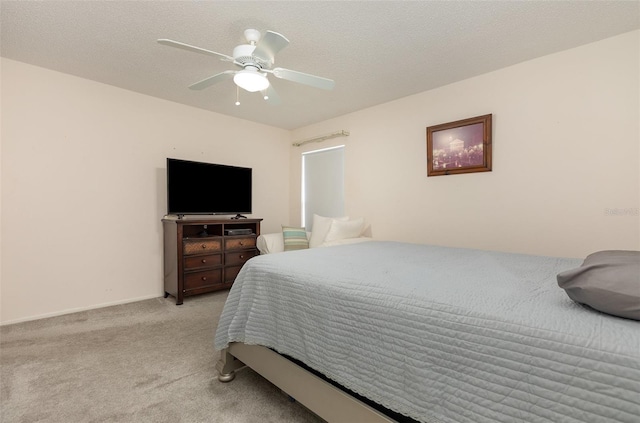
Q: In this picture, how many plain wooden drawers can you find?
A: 4